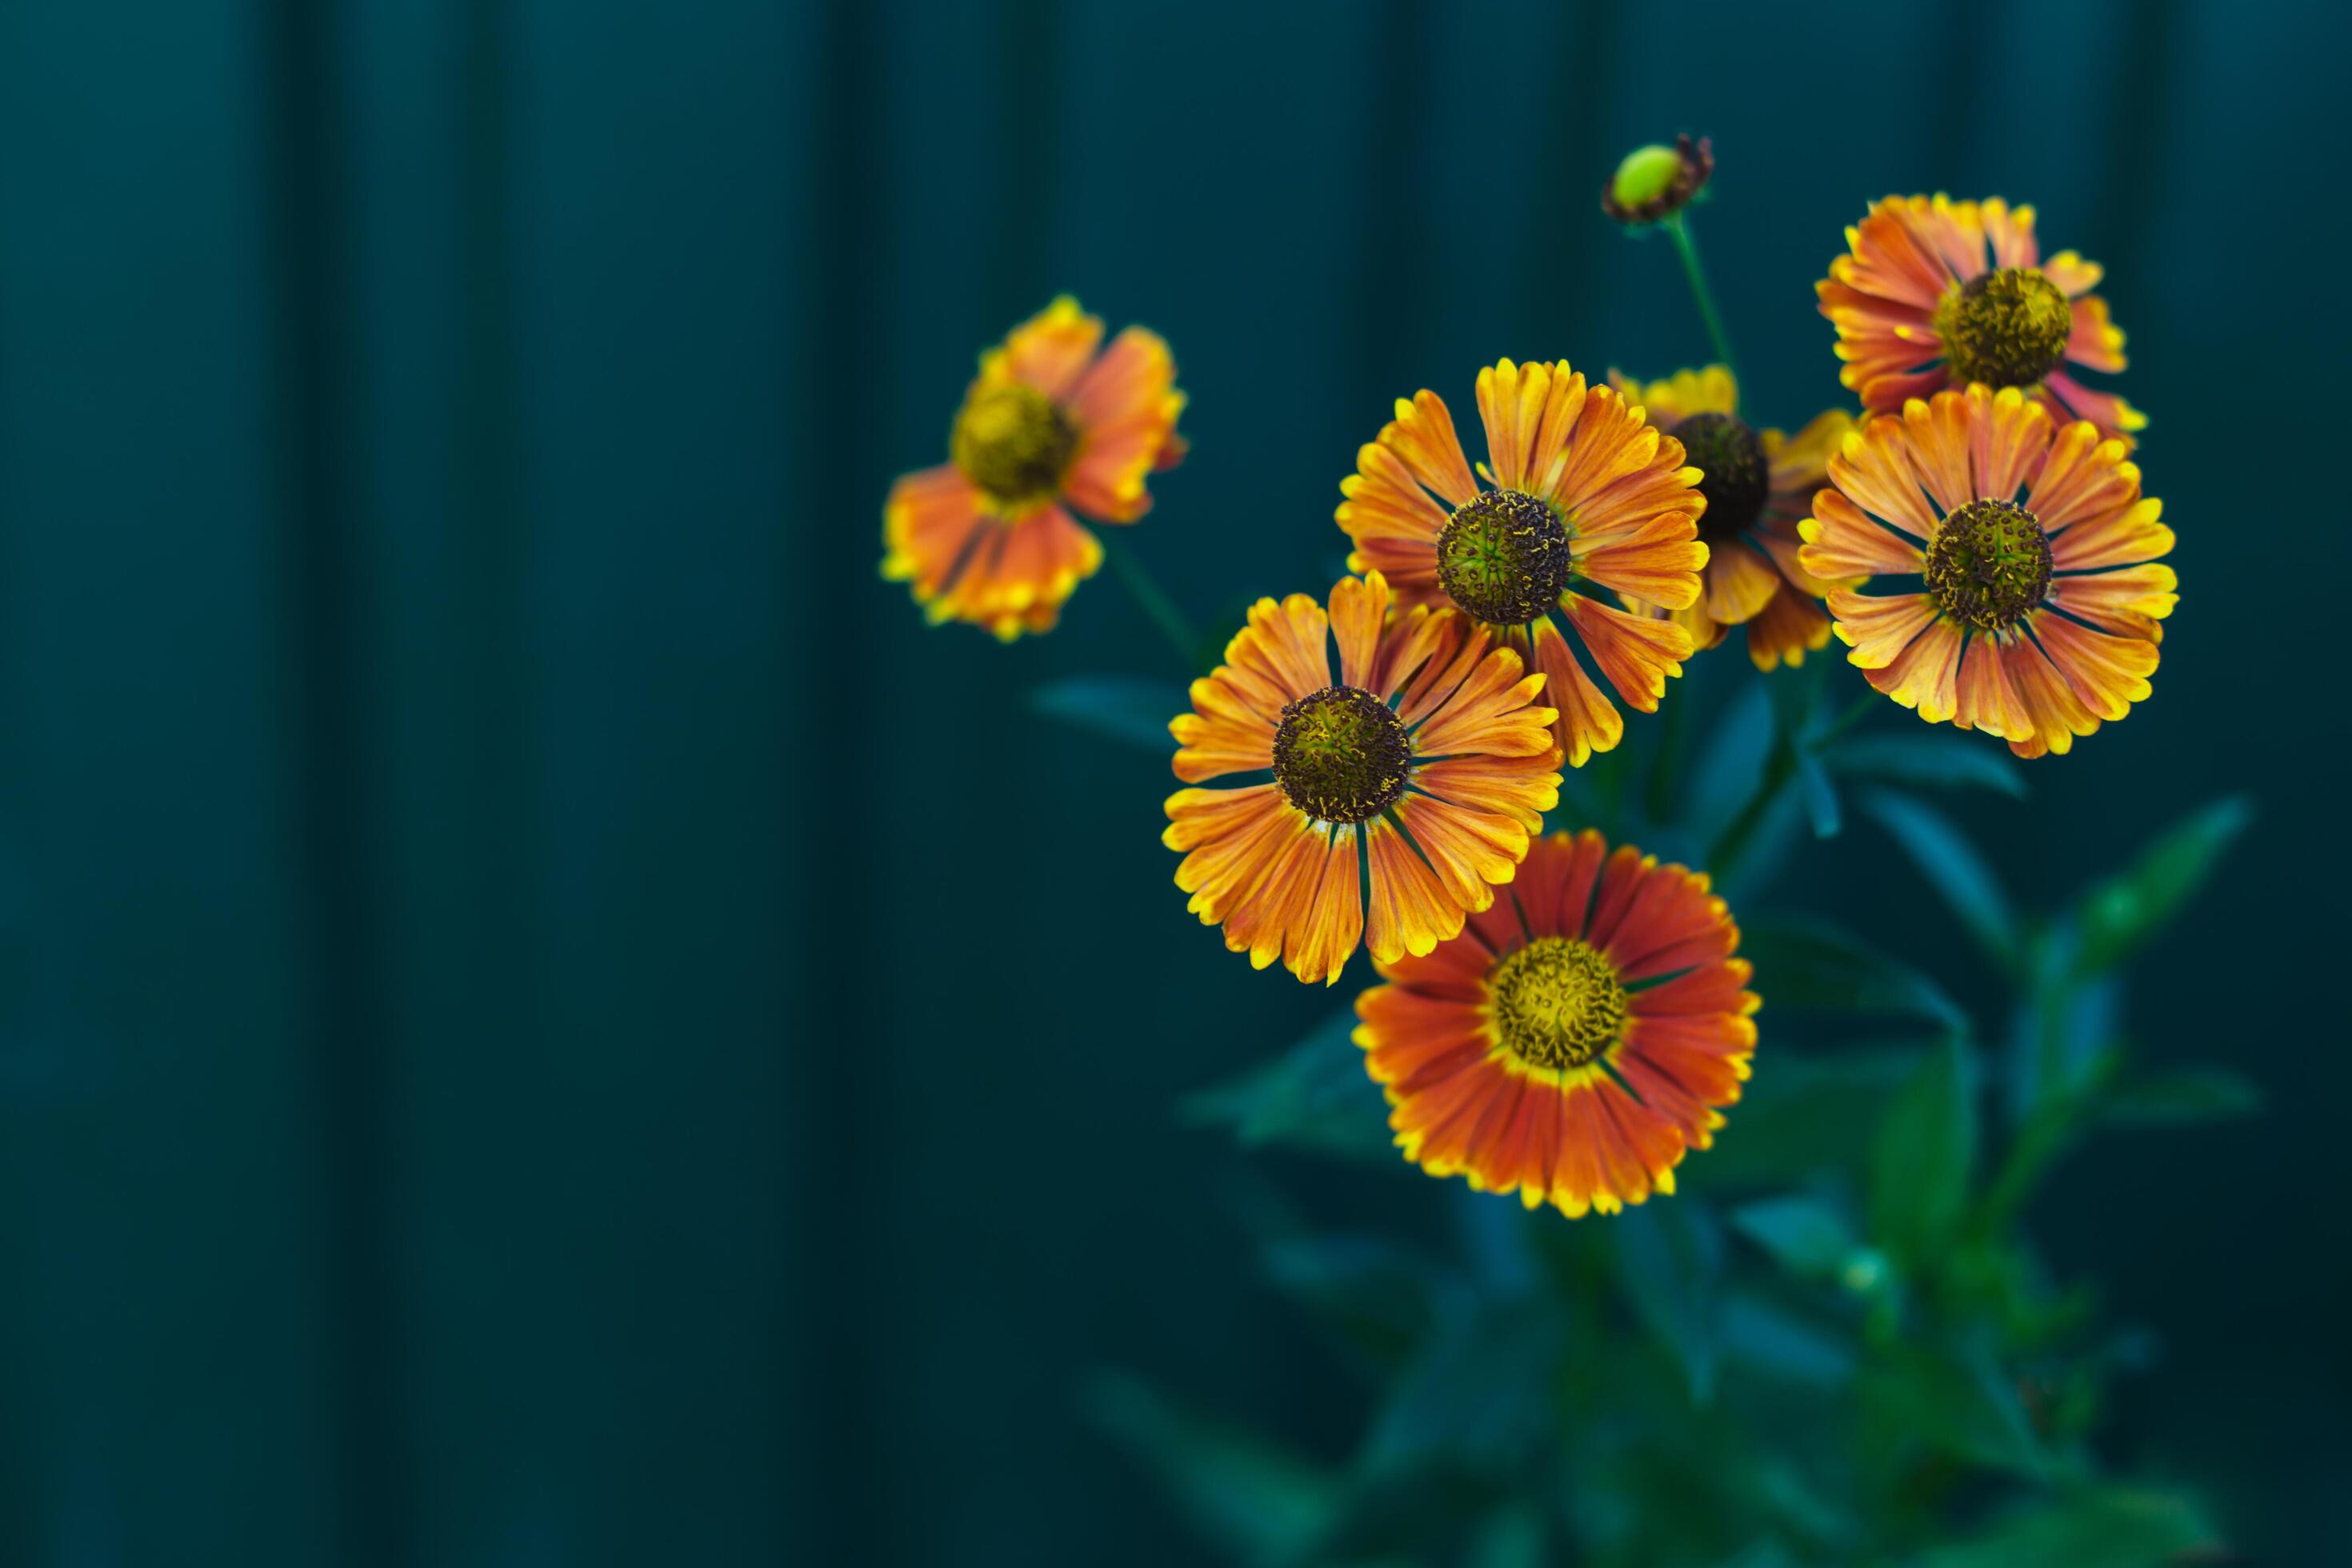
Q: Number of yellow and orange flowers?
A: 7